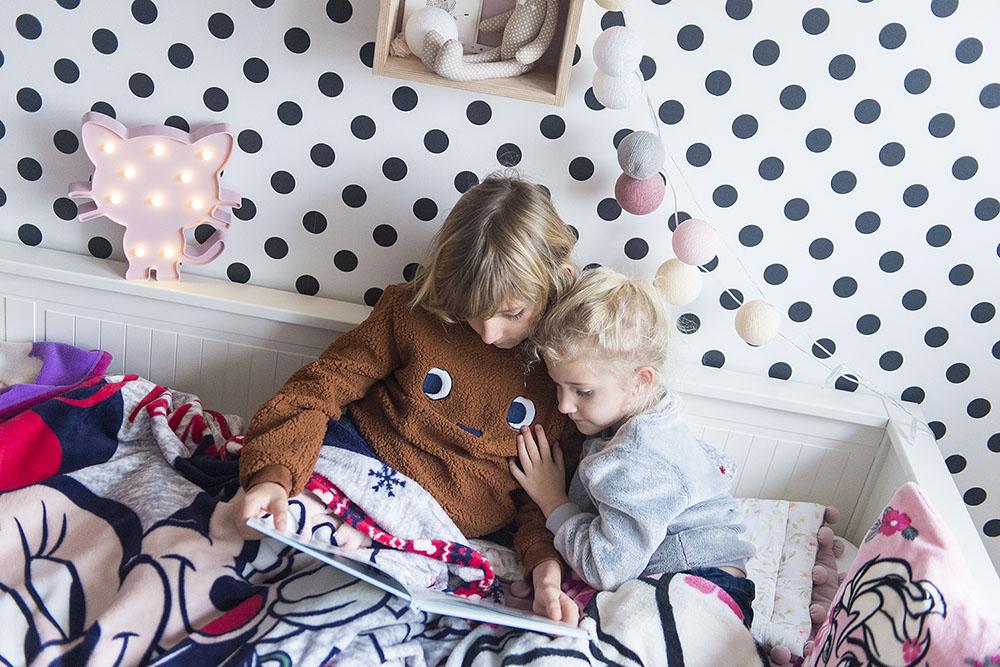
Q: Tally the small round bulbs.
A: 10